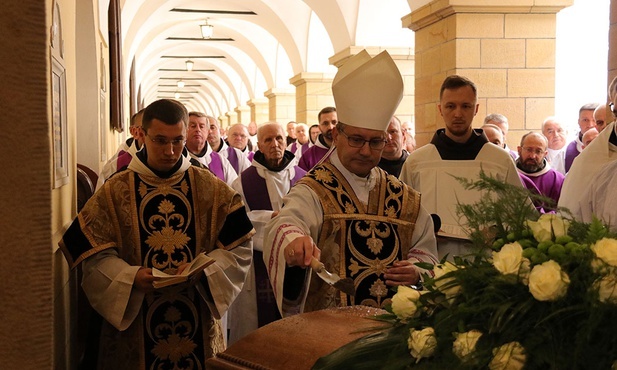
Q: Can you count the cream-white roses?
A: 10